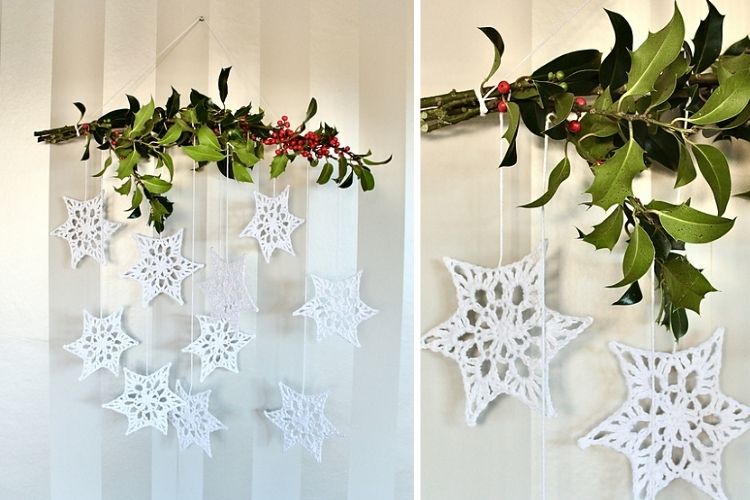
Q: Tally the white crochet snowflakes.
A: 12